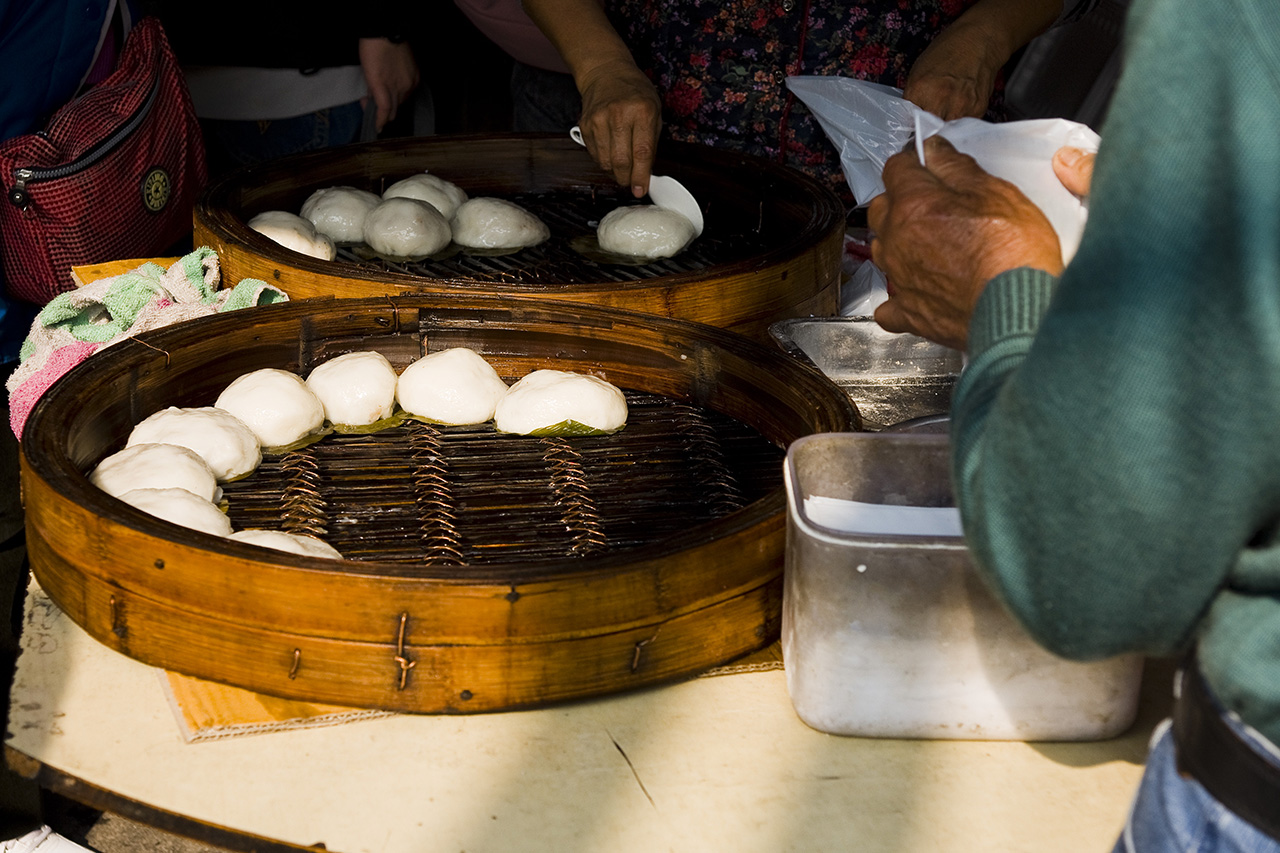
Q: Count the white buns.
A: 14